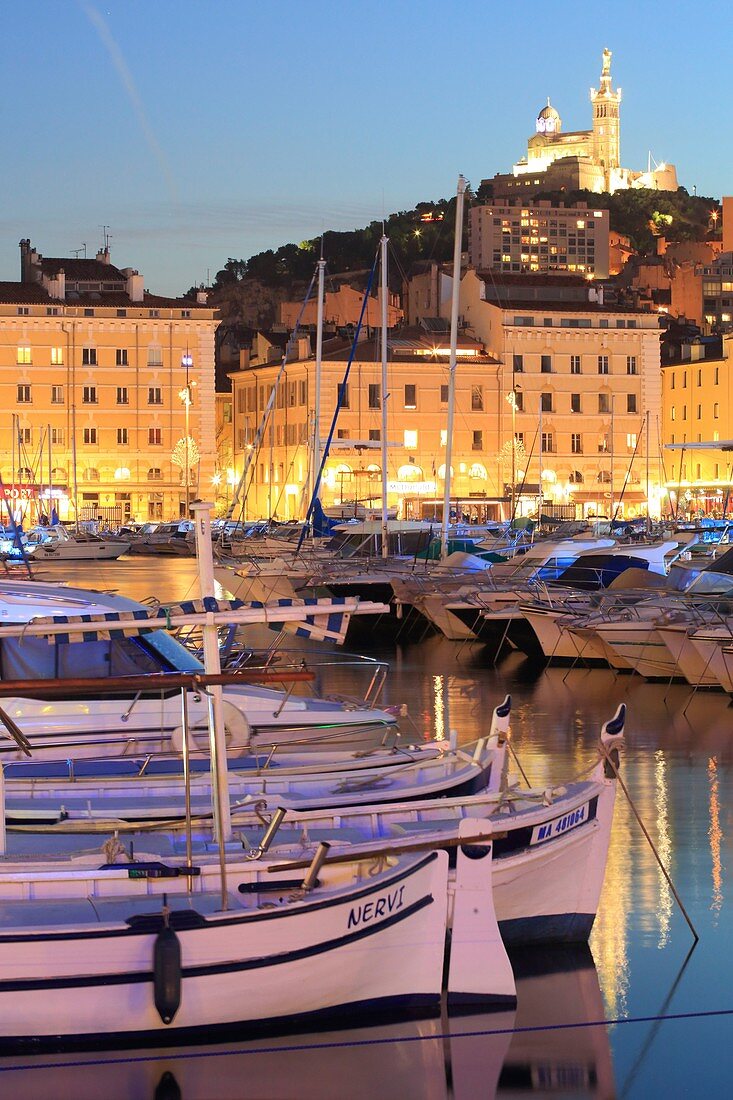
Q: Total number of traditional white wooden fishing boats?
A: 3